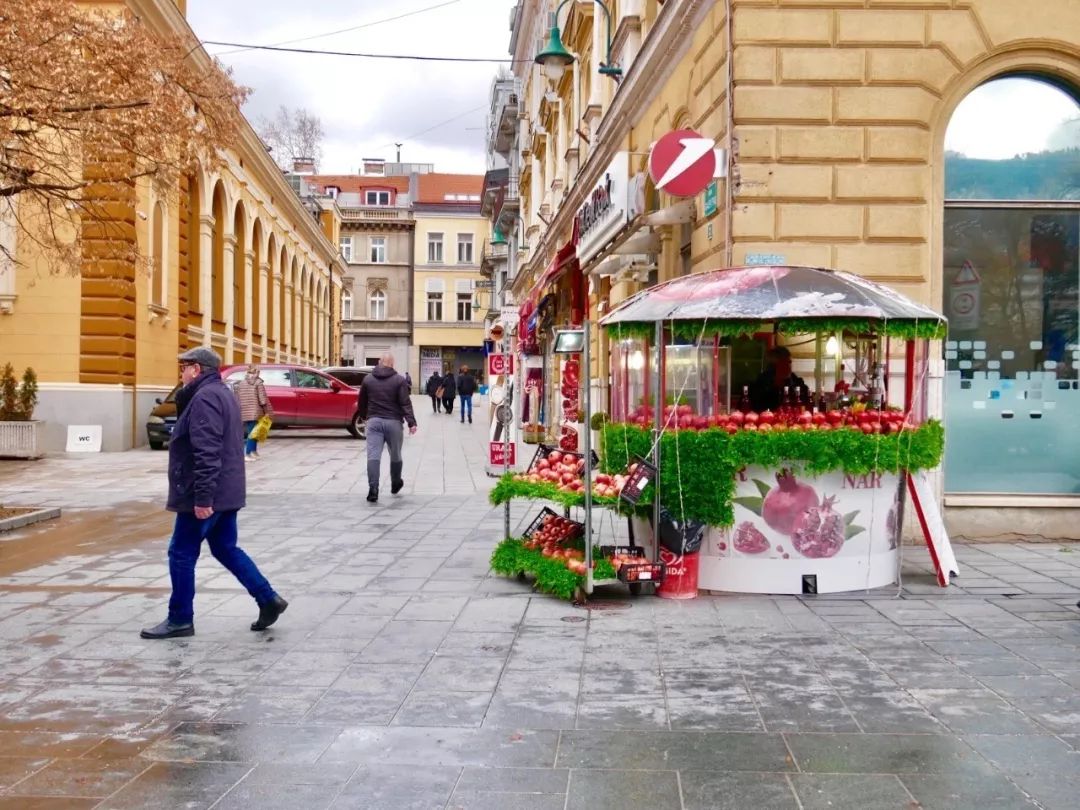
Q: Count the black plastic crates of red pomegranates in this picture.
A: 4